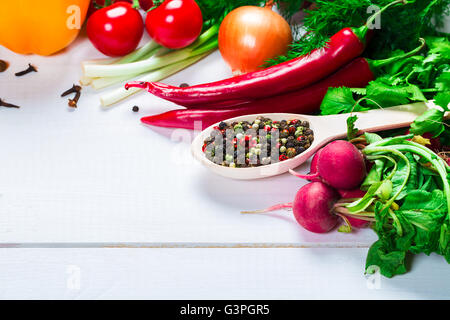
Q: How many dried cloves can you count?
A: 4